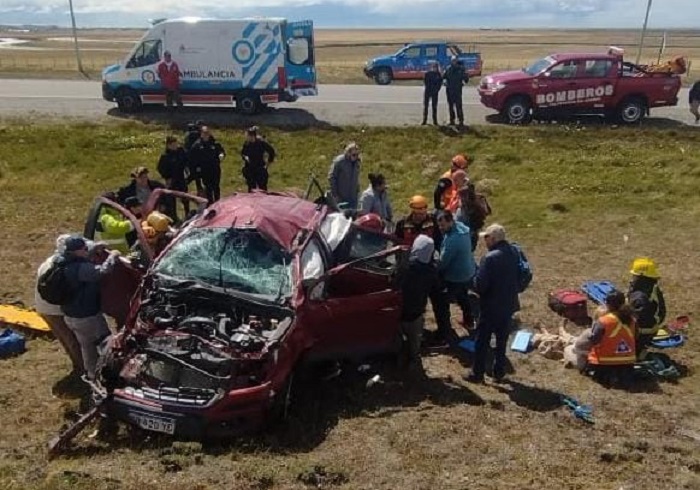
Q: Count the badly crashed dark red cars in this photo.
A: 1